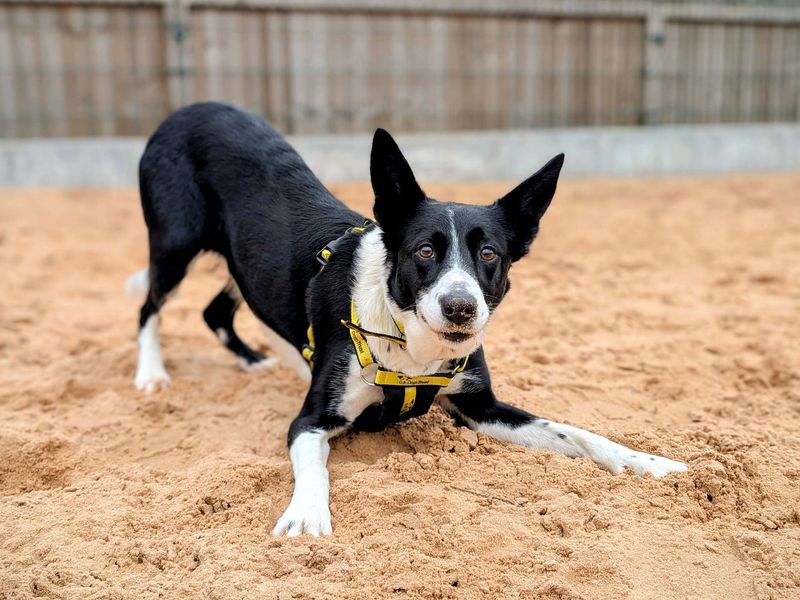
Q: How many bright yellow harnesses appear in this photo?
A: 1